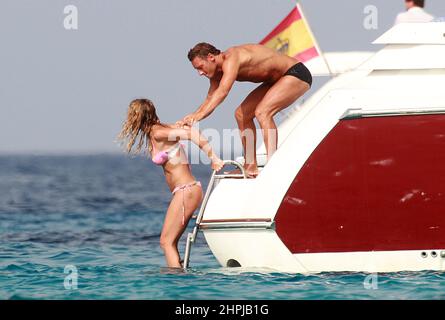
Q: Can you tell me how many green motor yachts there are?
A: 0